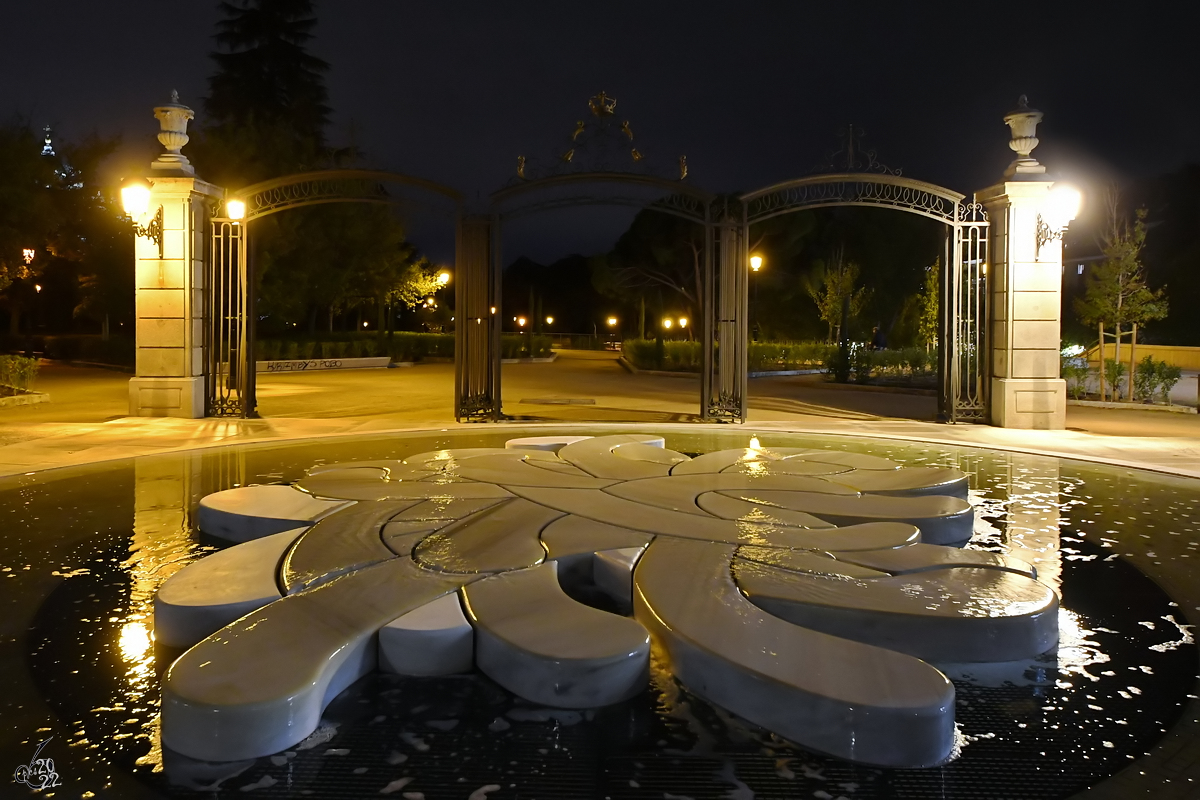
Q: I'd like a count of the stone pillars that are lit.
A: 2